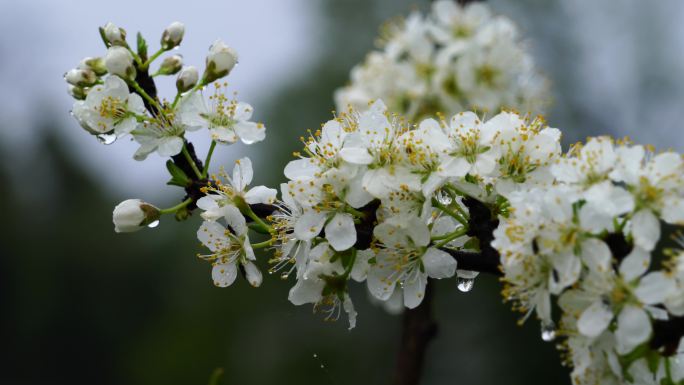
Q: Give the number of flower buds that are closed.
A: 10